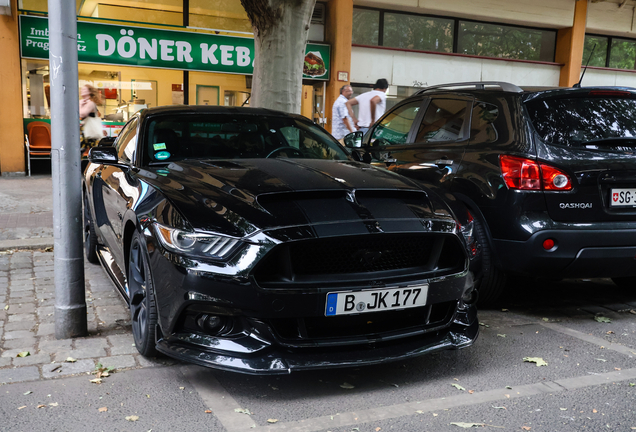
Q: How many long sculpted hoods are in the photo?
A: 1